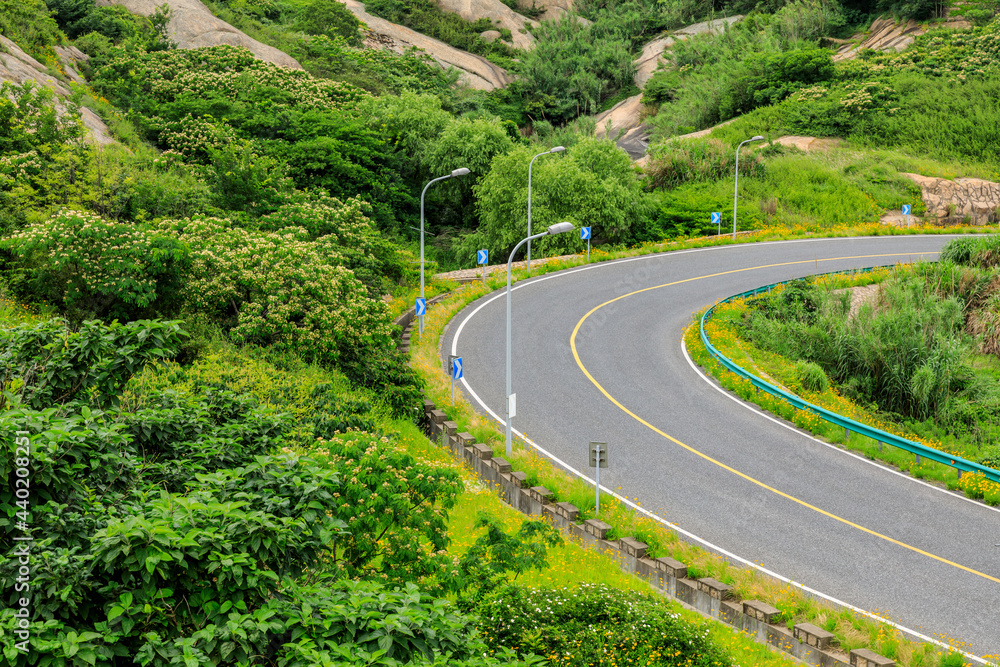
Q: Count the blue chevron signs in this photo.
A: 6